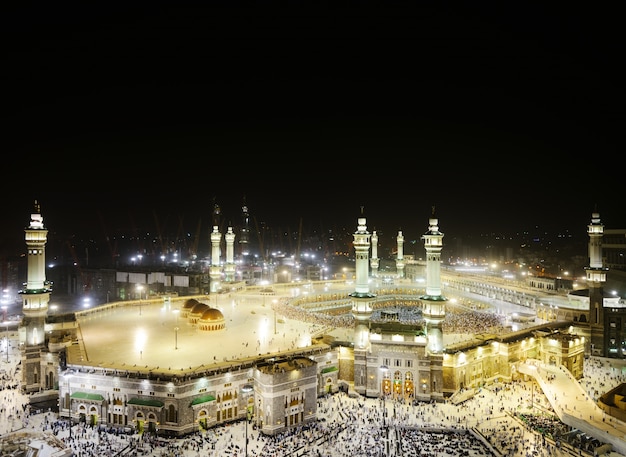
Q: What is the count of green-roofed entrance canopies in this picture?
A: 4